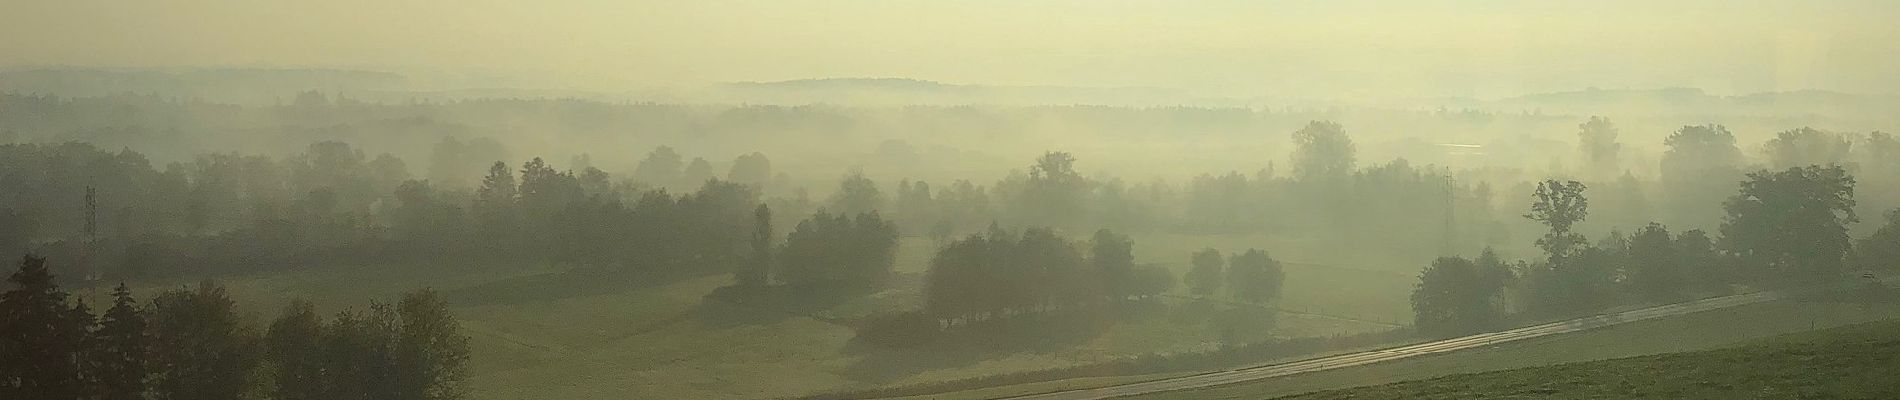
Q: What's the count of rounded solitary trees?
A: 2